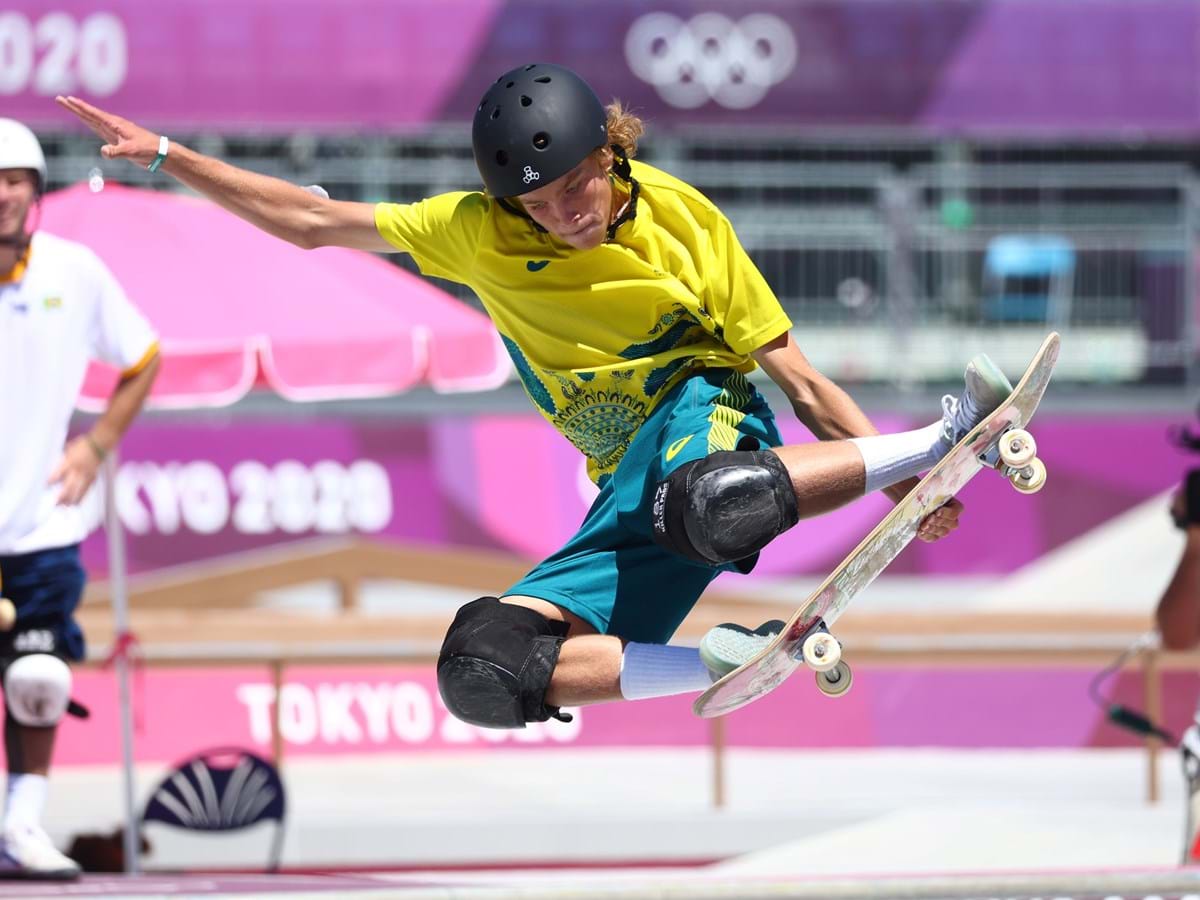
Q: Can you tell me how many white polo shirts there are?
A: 1